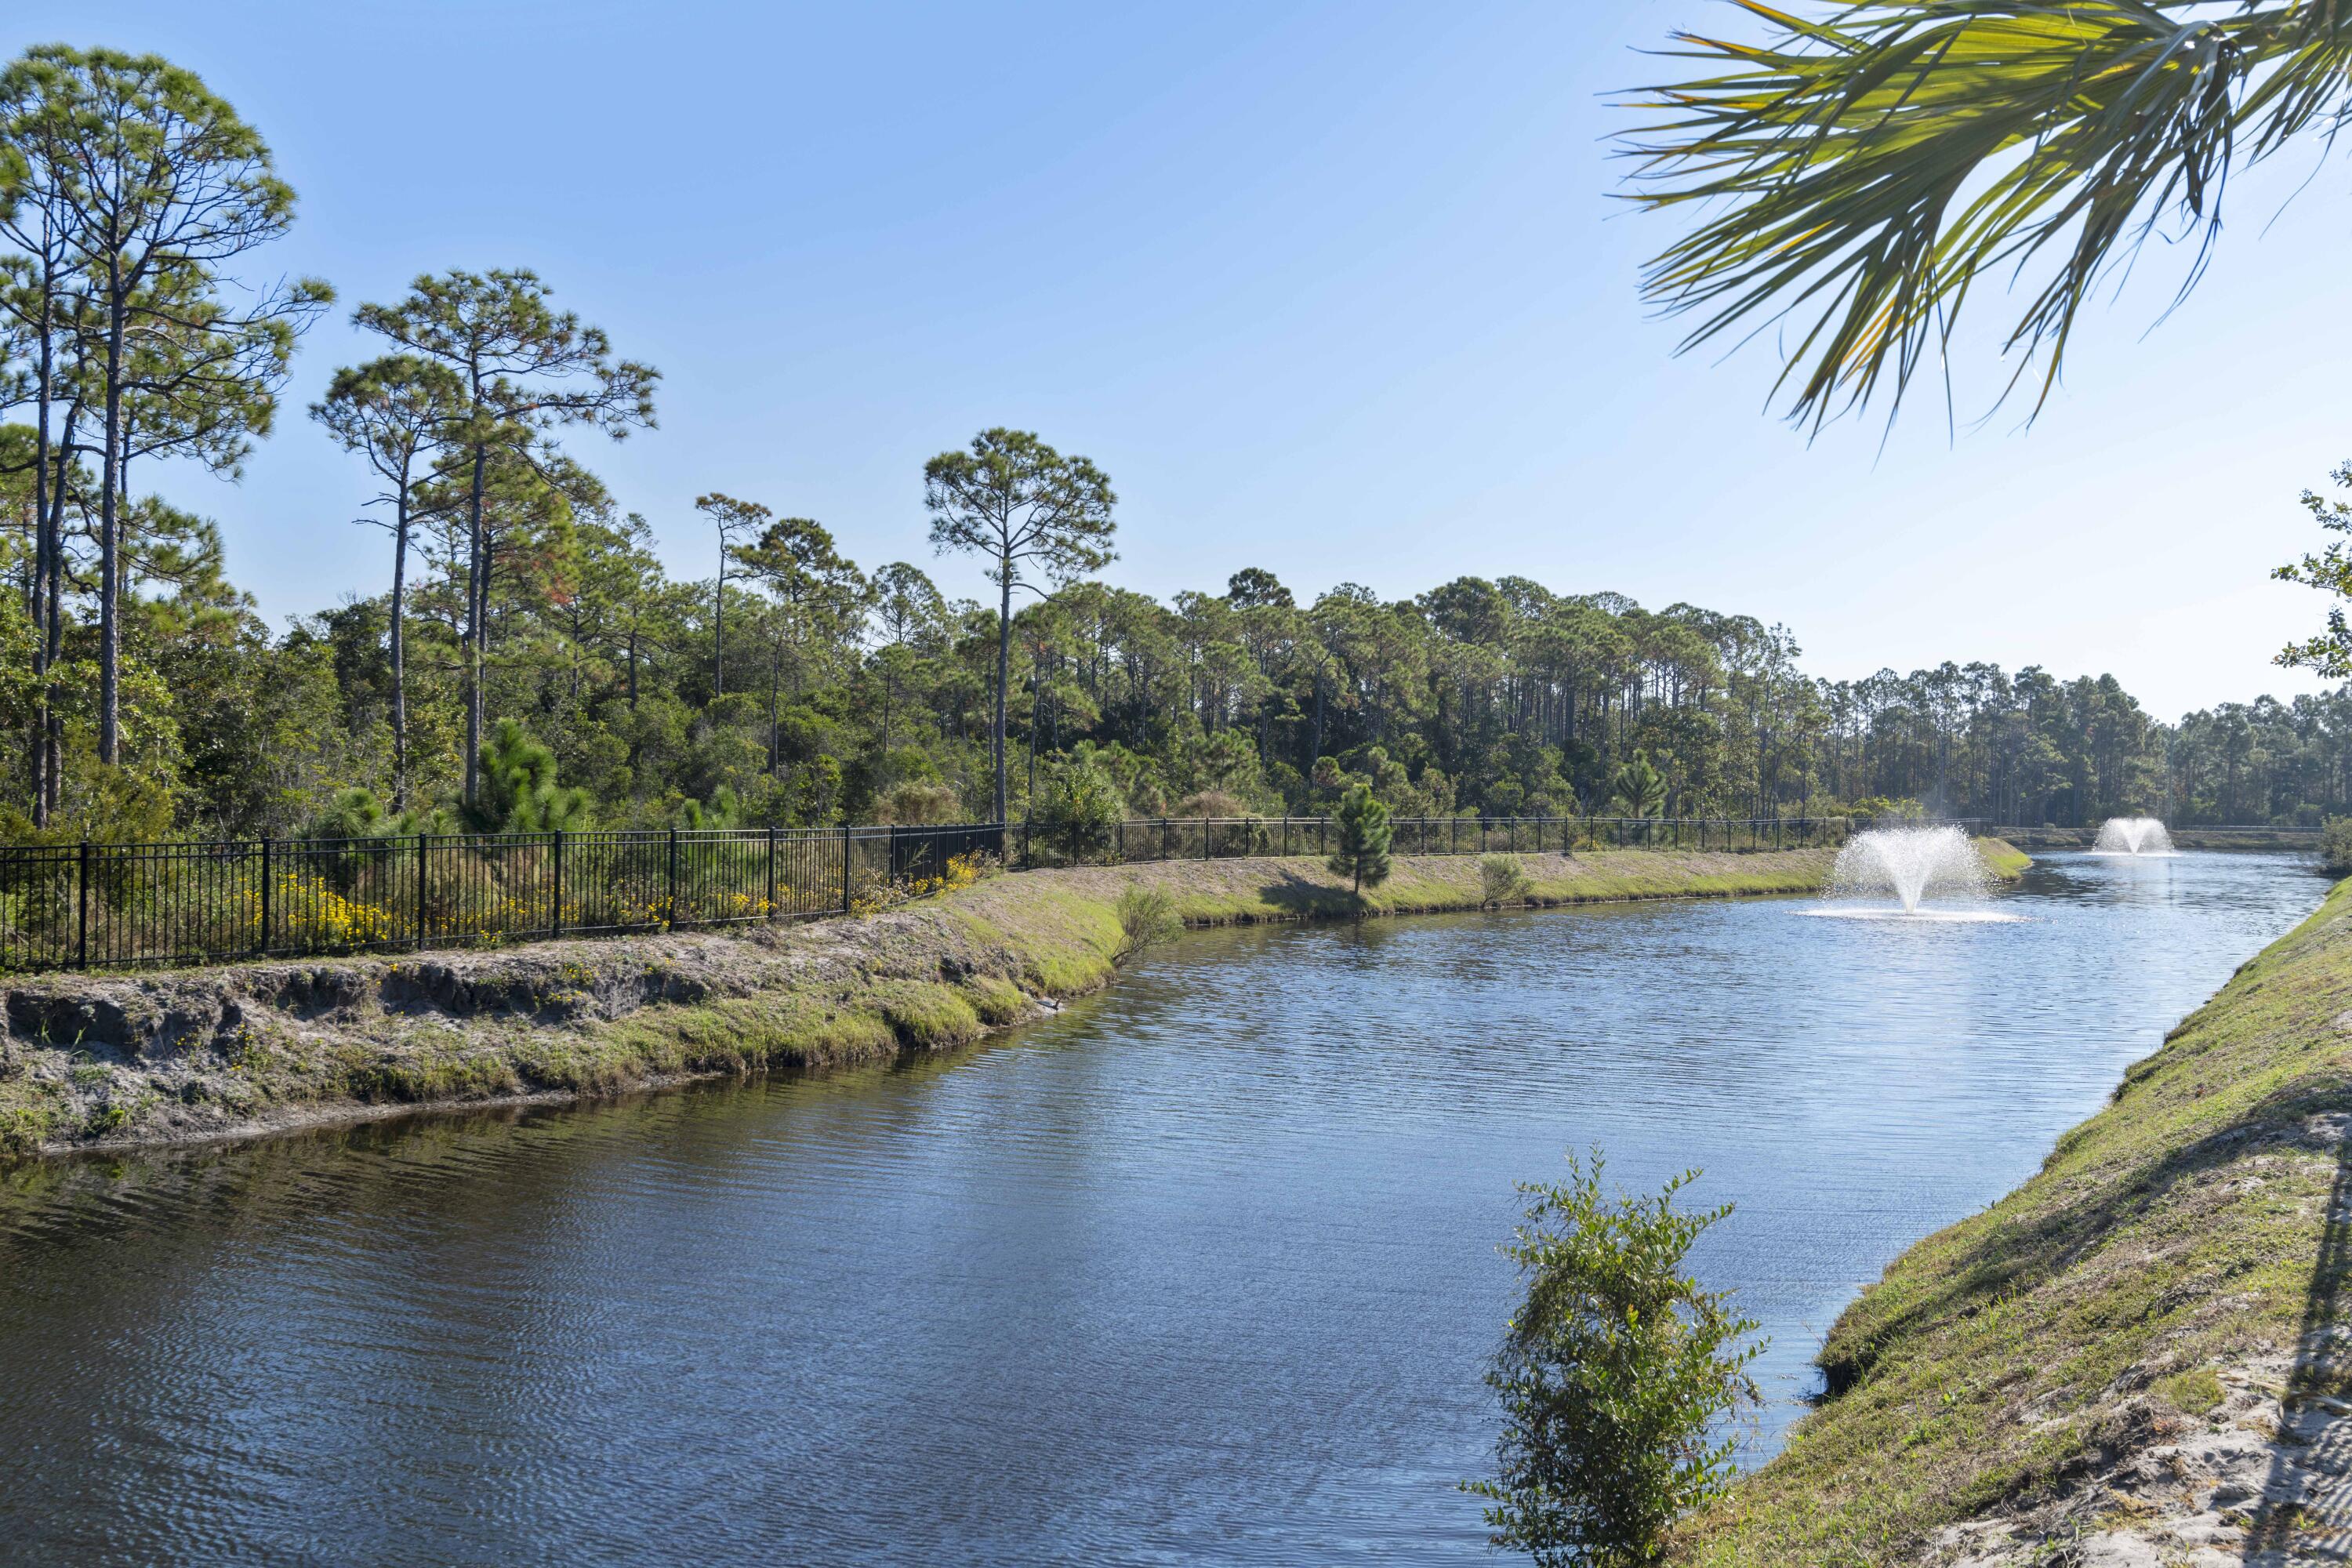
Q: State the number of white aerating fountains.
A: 2